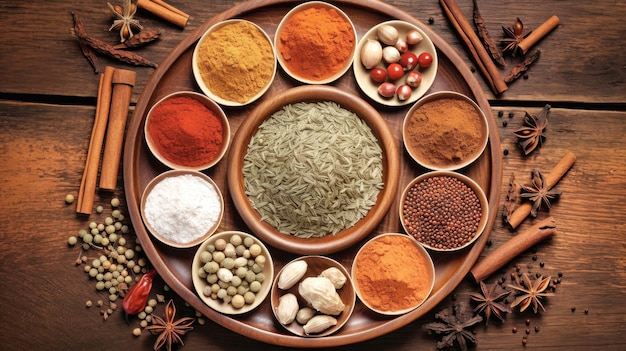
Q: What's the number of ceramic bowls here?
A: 10